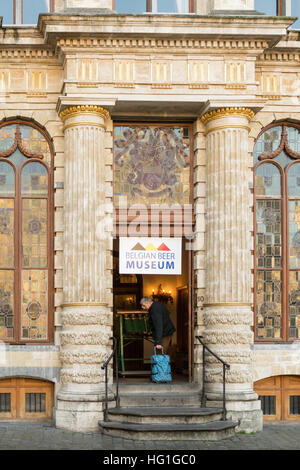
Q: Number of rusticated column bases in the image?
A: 2